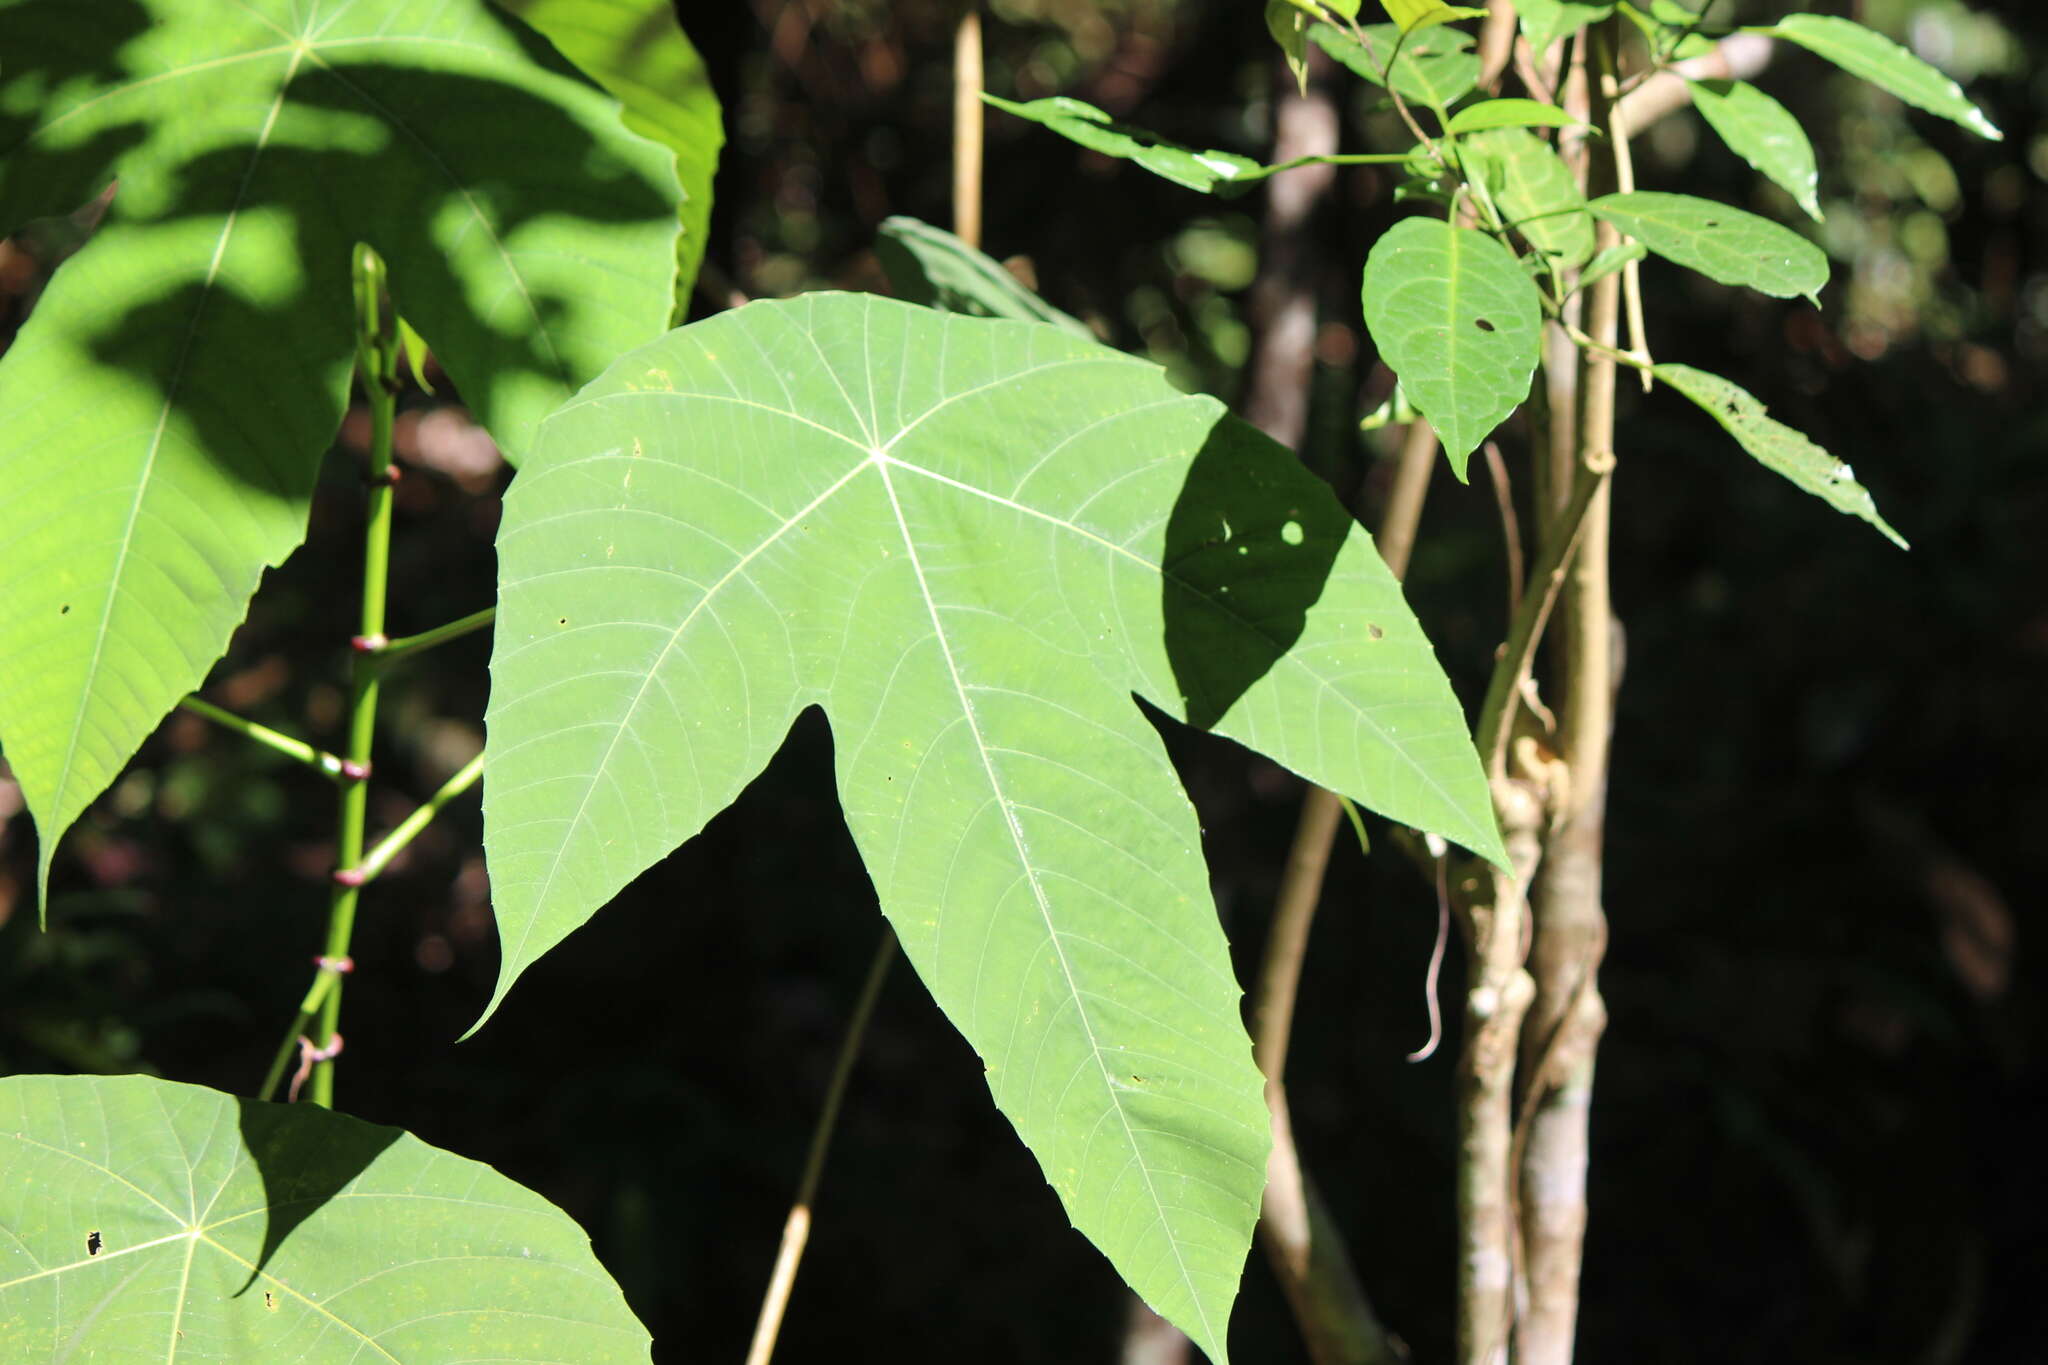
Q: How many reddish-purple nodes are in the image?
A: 6